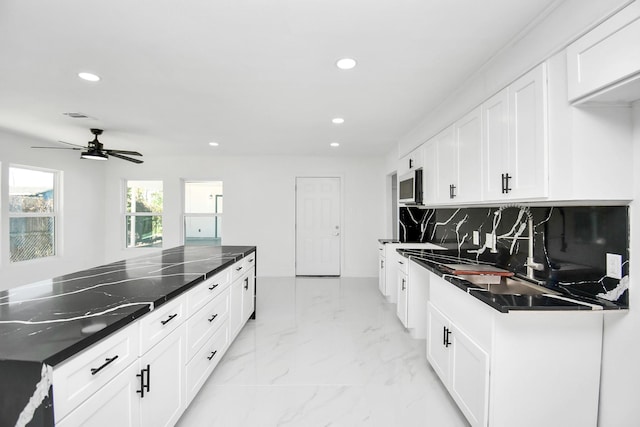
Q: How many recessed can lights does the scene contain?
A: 5